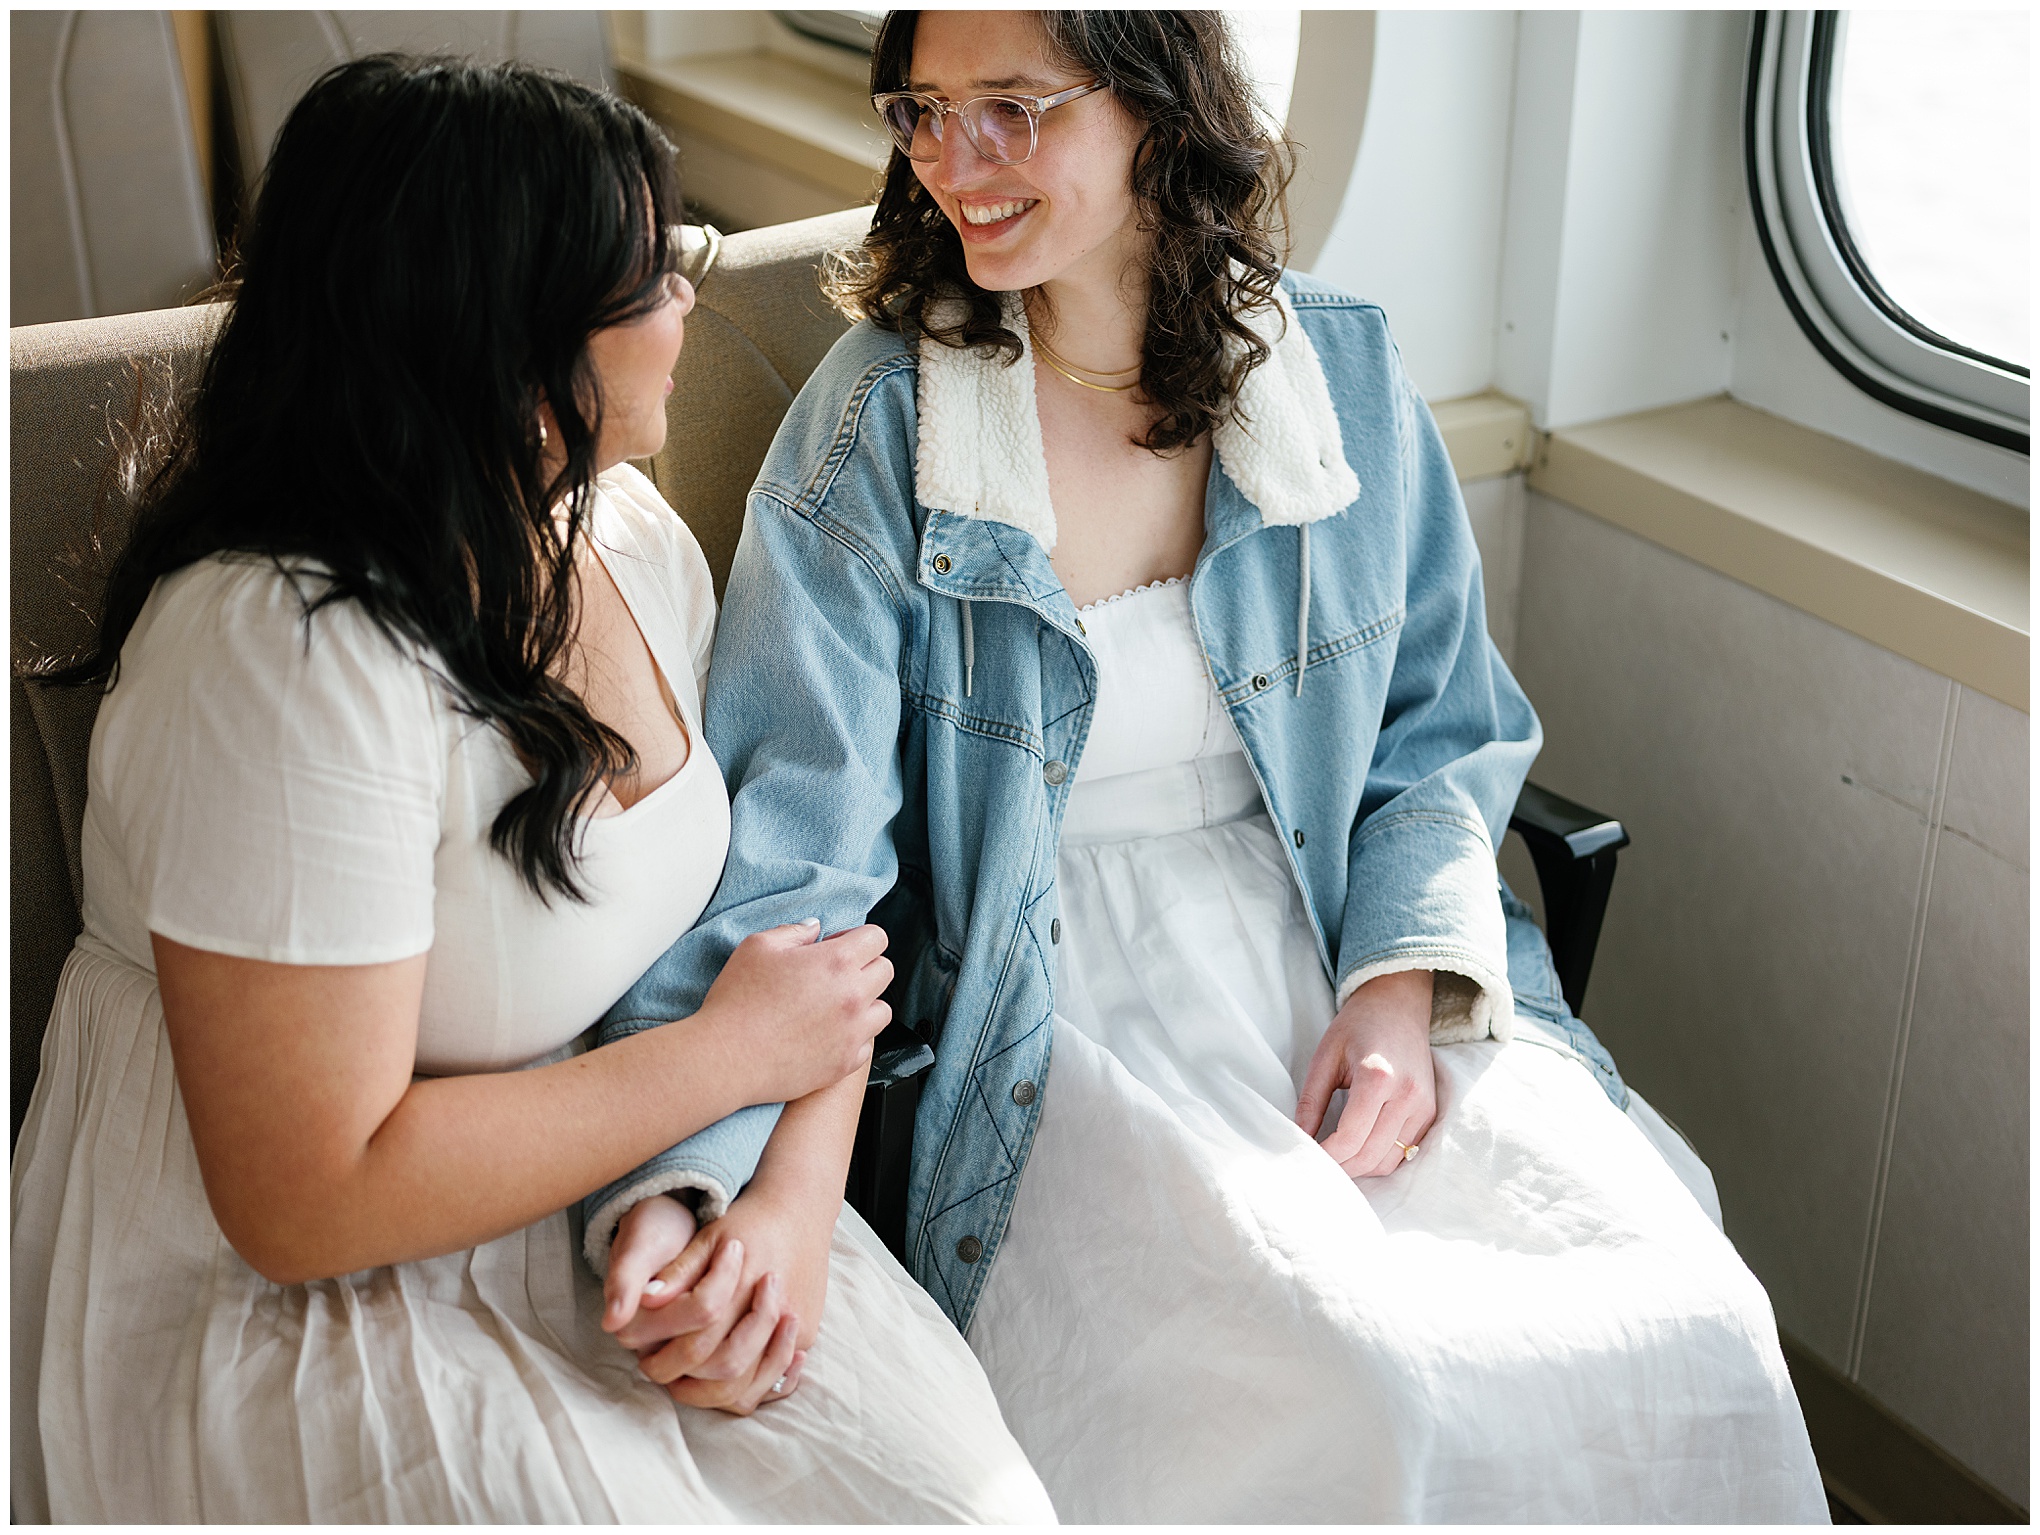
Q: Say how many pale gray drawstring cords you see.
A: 2